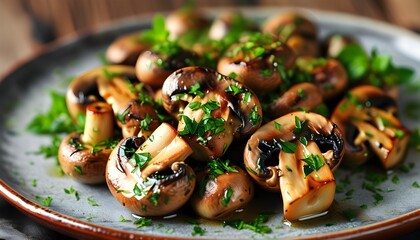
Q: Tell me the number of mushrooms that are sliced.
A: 5